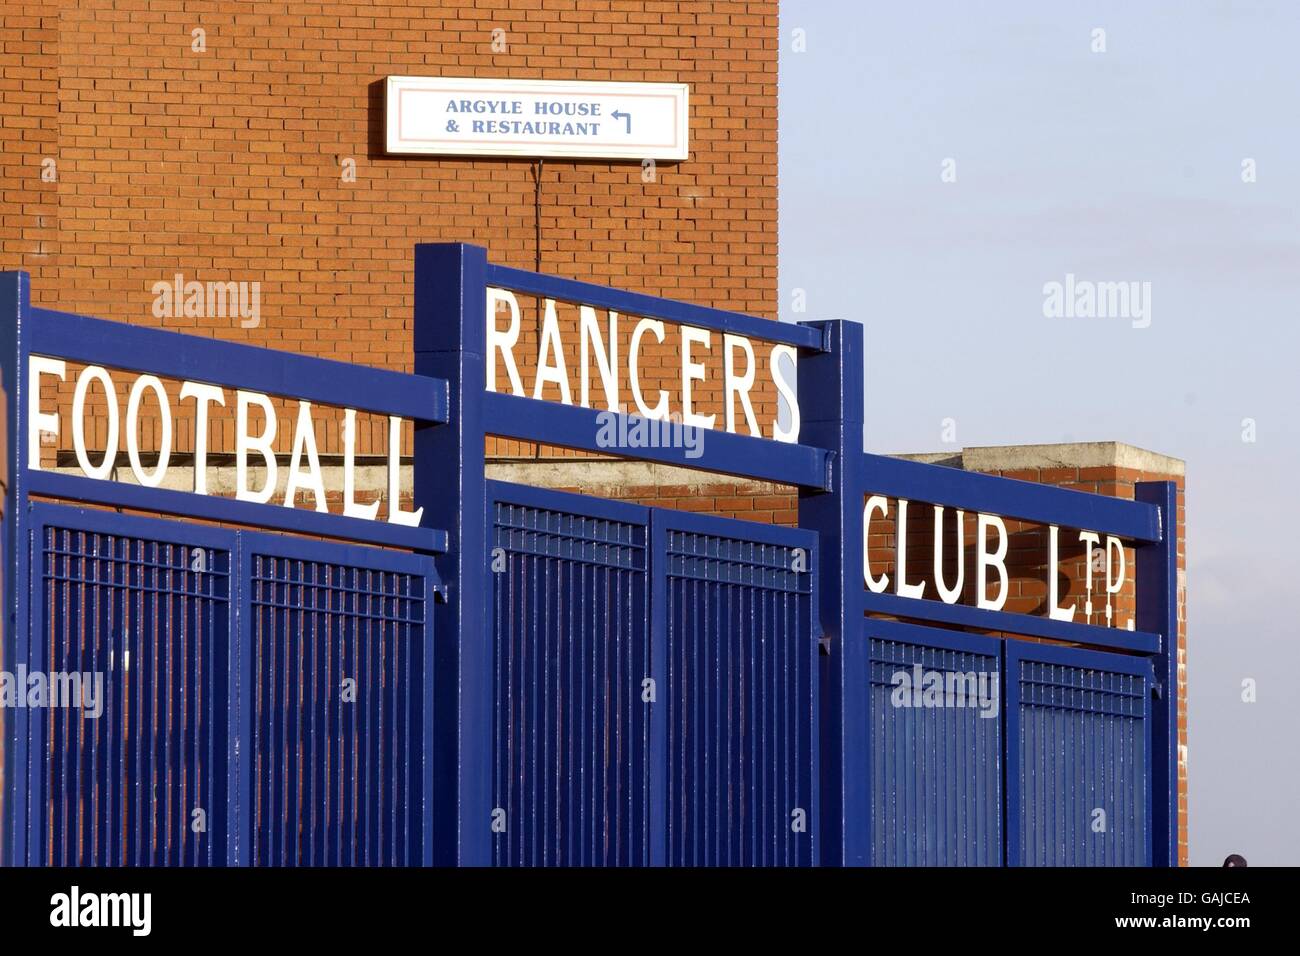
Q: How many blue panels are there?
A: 6